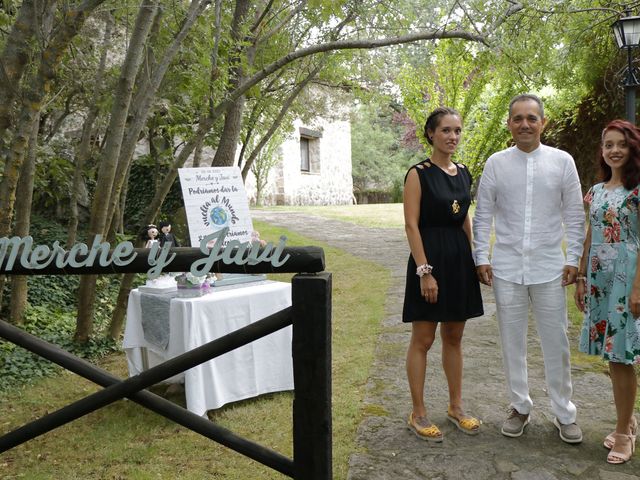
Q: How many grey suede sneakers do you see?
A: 2